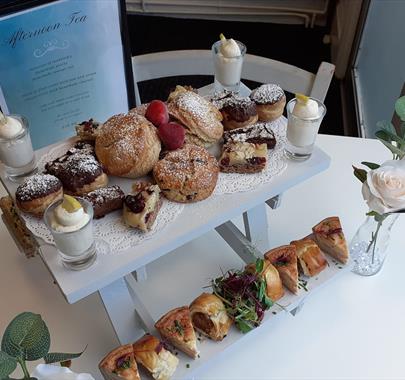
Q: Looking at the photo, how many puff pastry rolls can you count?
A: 4